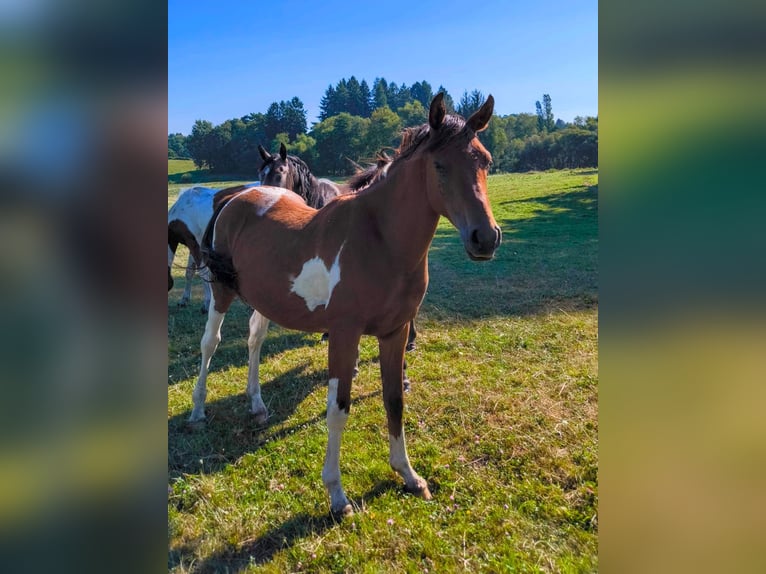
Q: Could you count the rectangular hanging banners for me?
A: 0